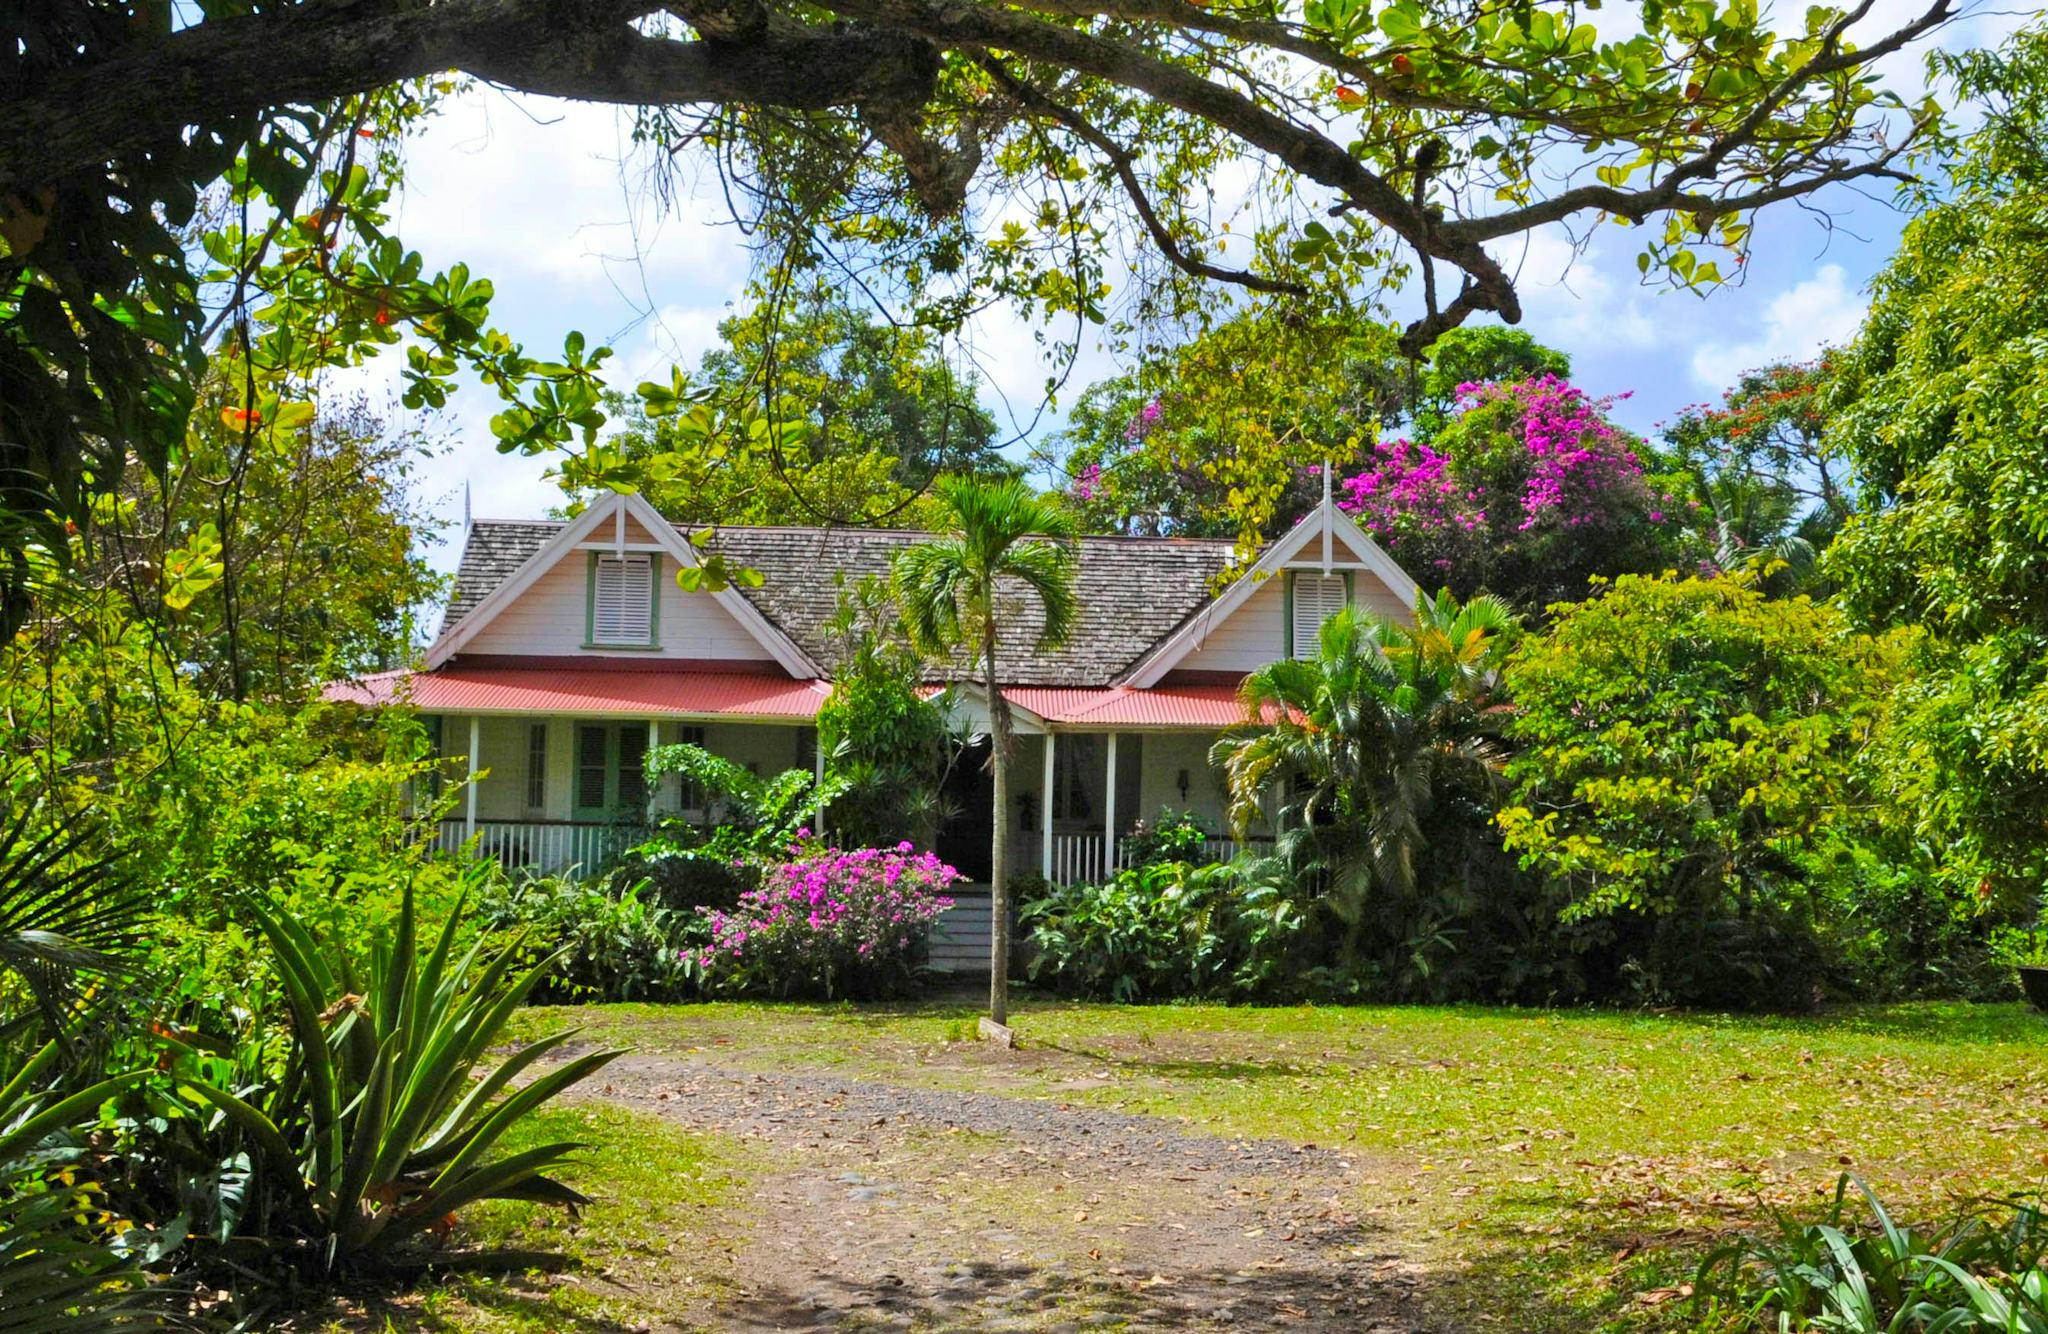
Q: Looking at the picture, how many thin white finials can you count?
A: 3